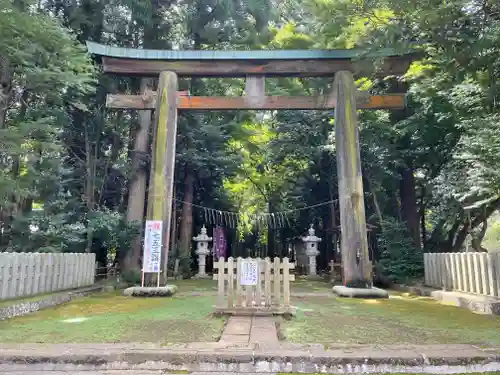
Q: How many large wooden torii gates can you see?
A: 1